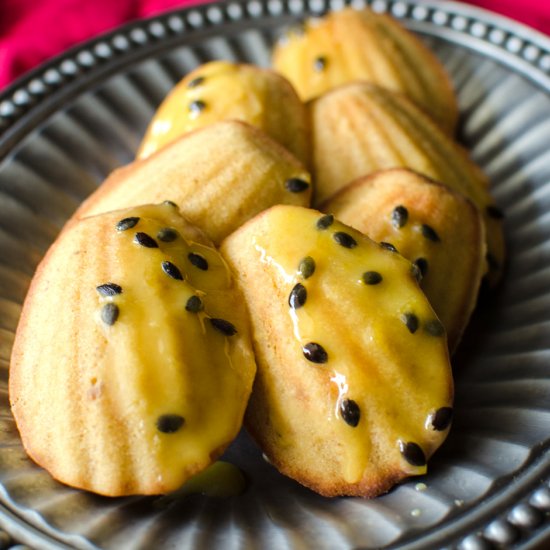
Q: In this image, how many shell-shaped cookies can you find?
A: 7